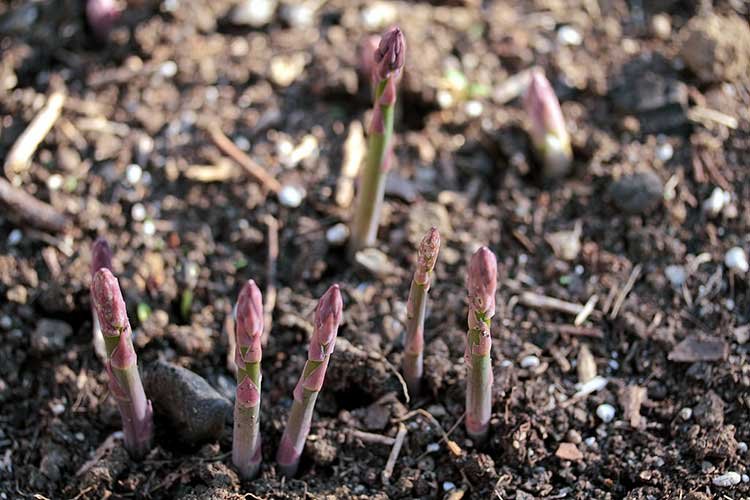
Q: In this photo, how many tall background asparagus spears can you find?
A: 1